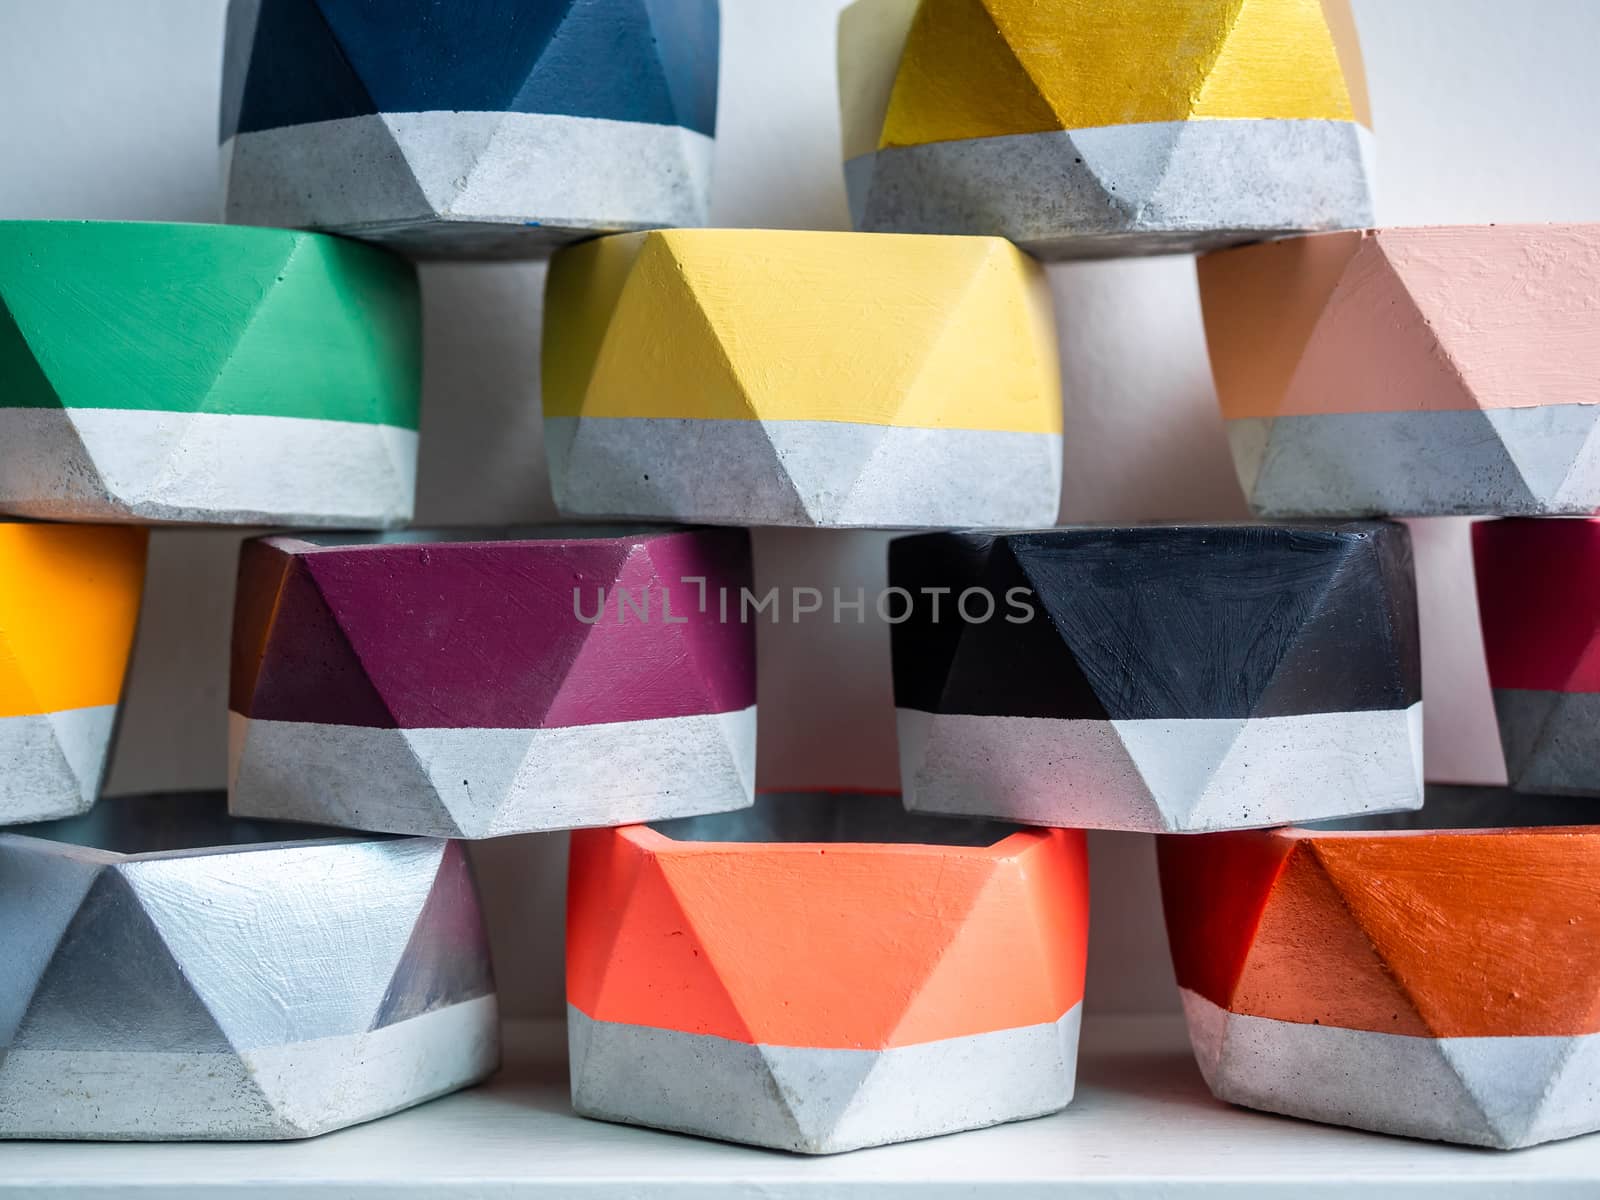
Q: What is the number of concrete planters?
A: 12